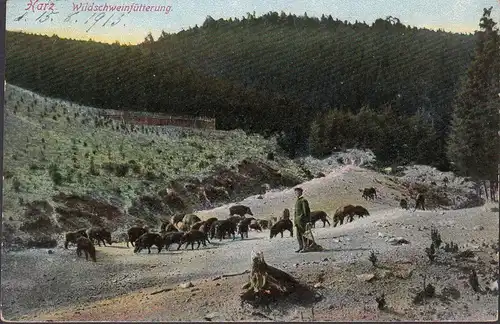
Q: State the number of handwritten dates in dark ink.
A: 1